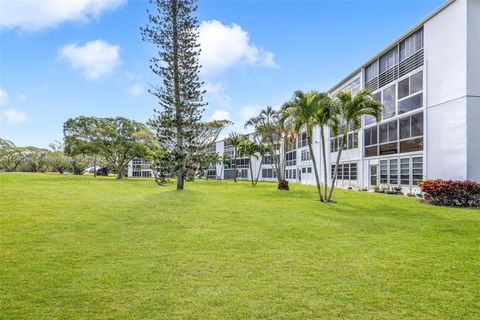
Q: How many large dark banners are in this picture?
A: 0